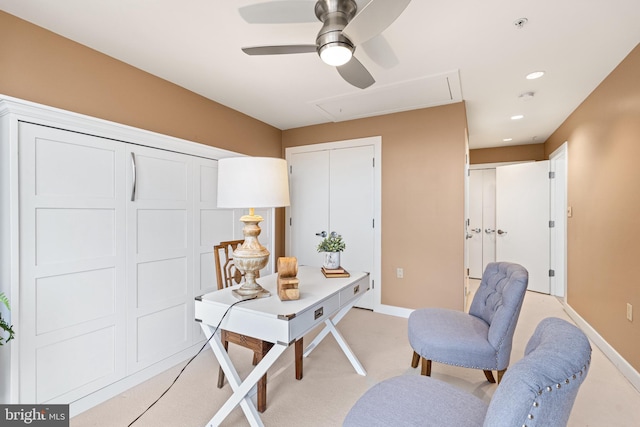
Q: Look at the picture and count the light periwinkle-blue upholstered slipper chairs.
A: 2